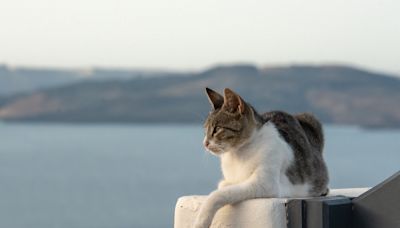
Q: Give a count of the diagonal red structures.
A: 0